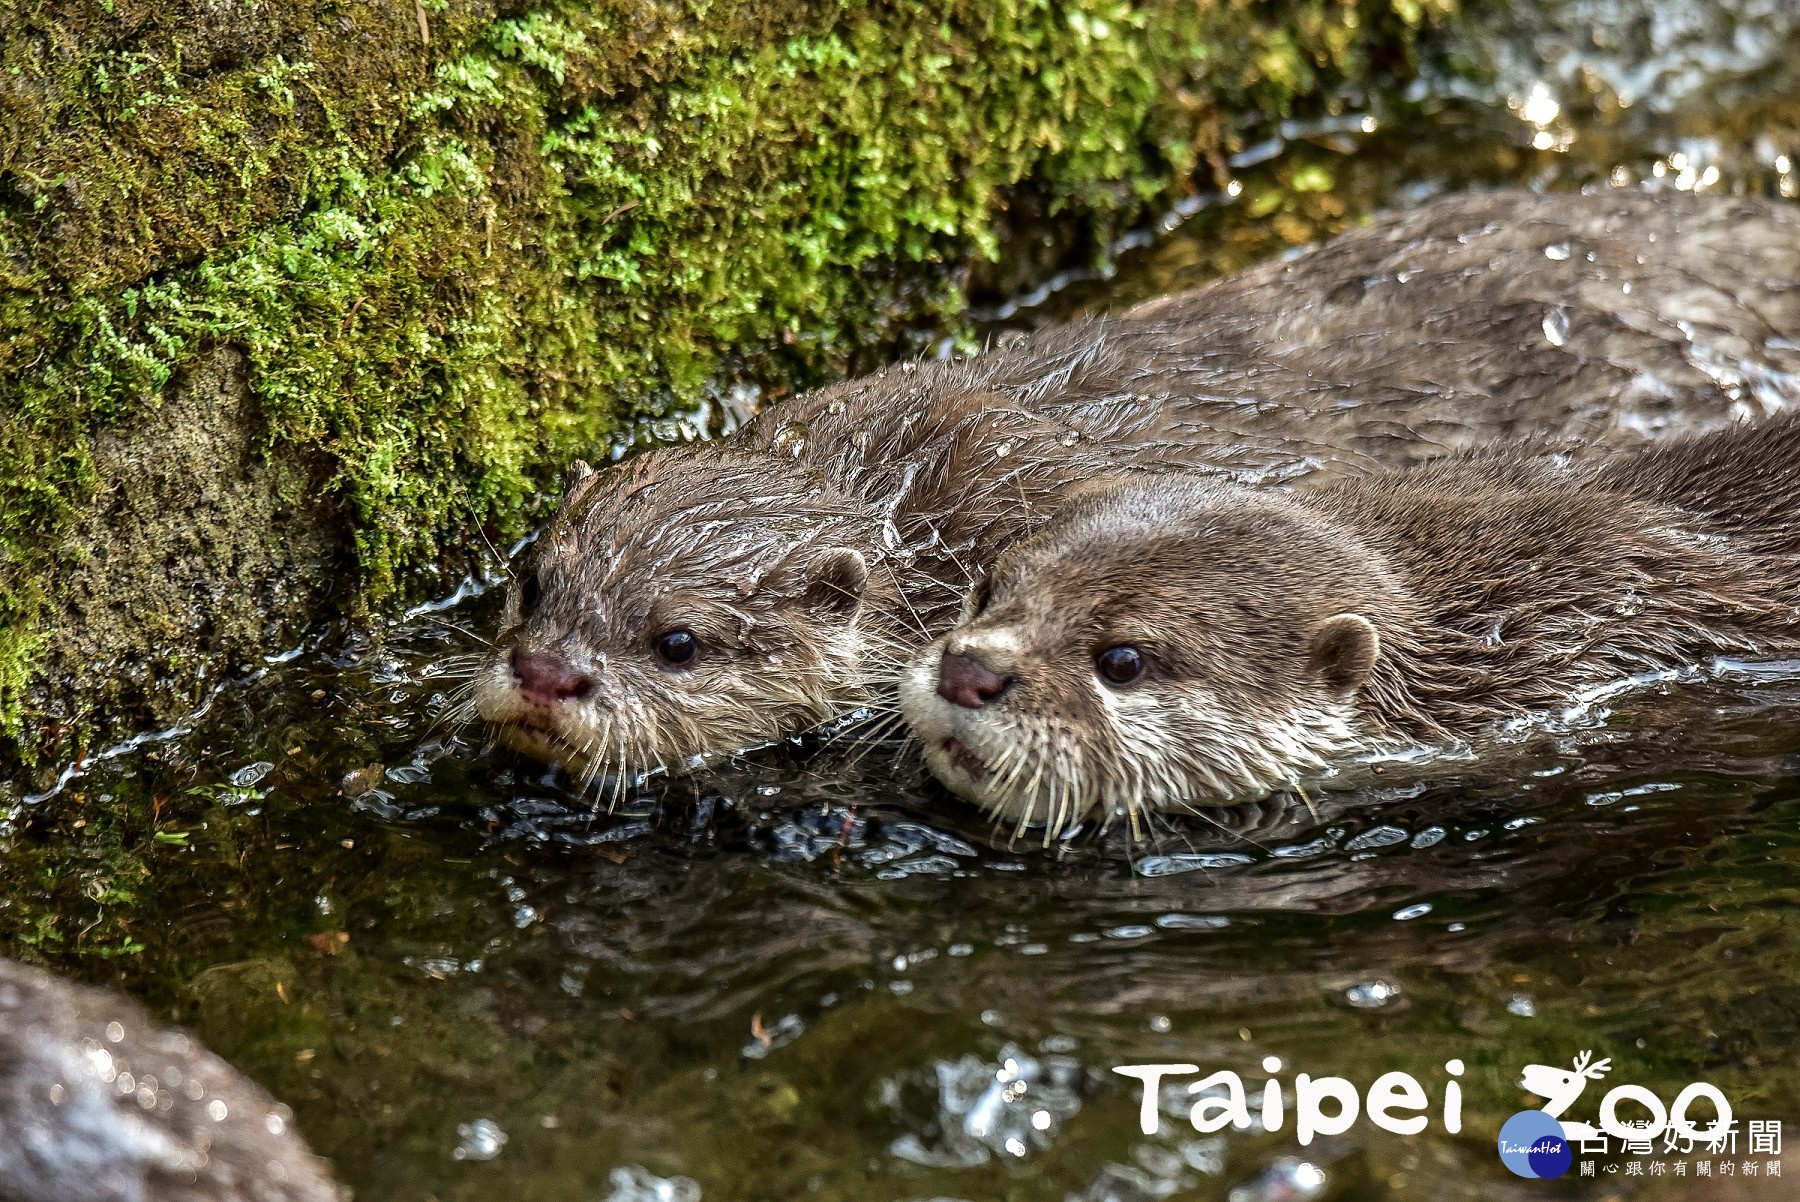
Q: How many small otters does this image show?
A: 2